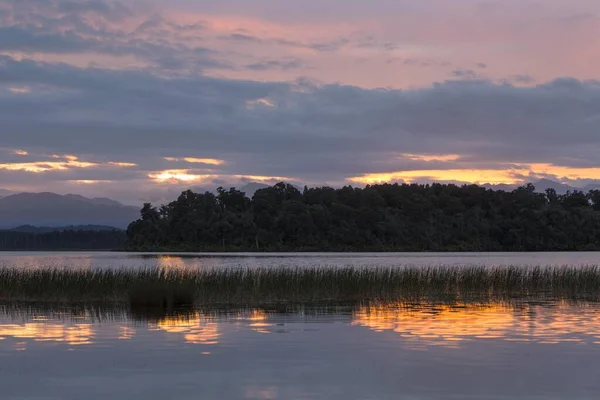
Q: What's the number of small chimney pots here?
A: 0